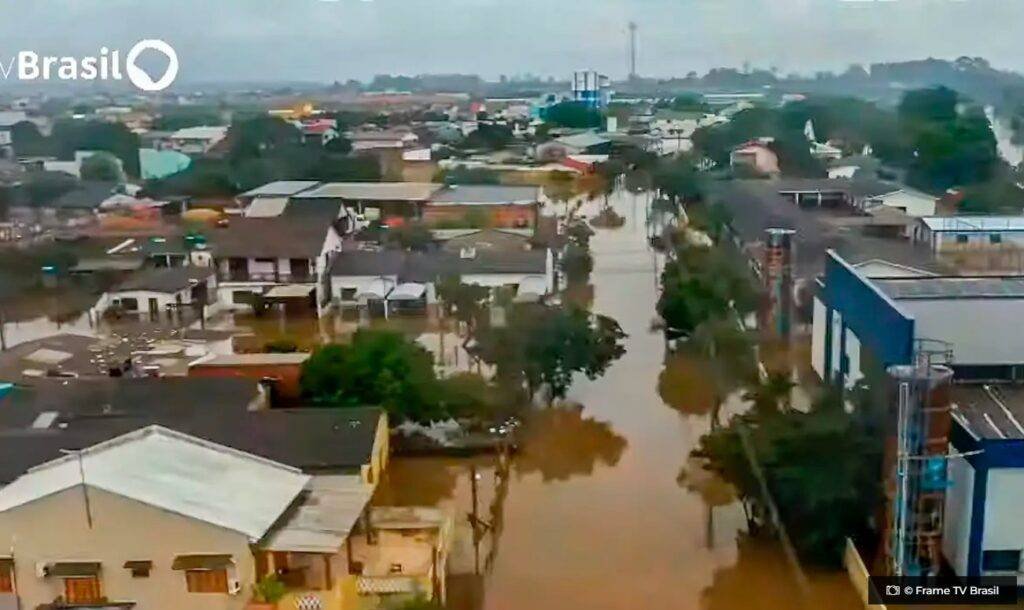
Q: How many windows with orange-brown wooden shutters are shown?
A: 3